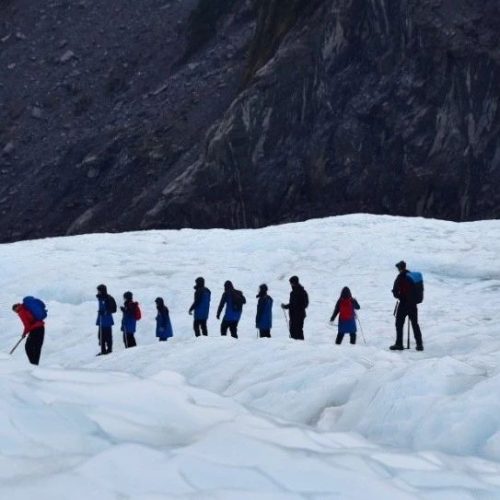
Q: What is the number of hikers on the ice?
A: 10